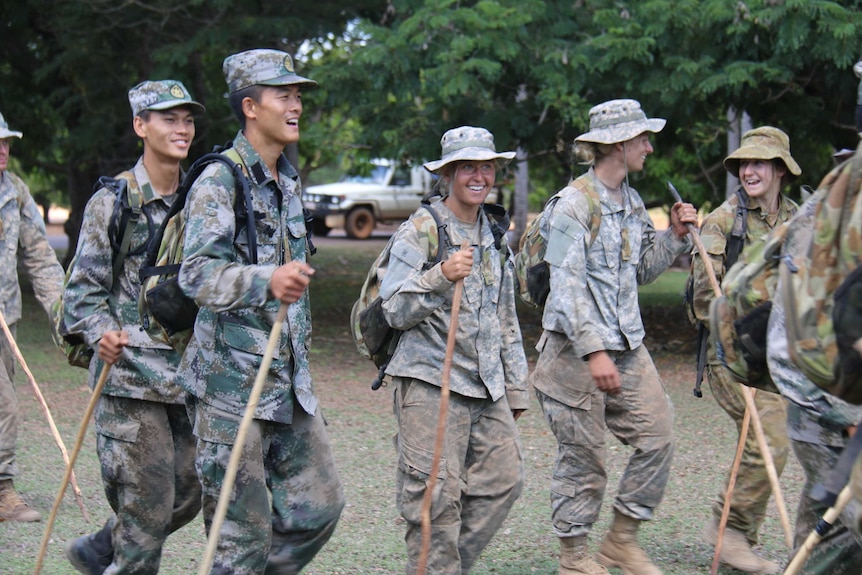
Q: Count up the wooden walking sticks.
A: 7